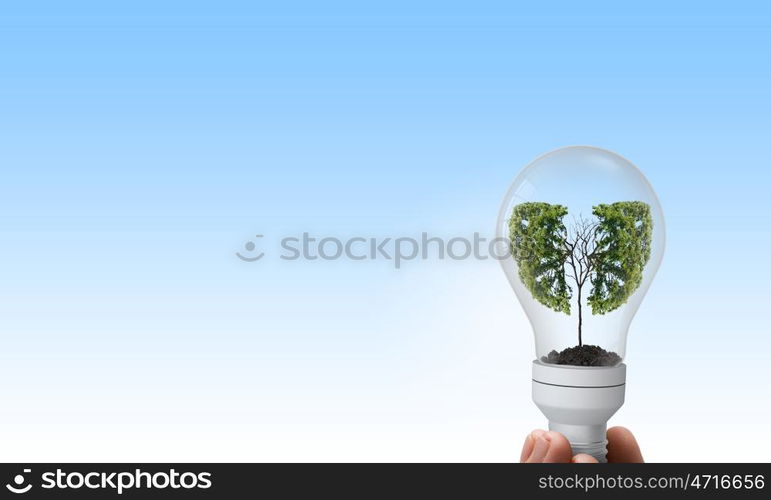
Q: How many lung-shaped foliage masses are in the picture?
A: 2